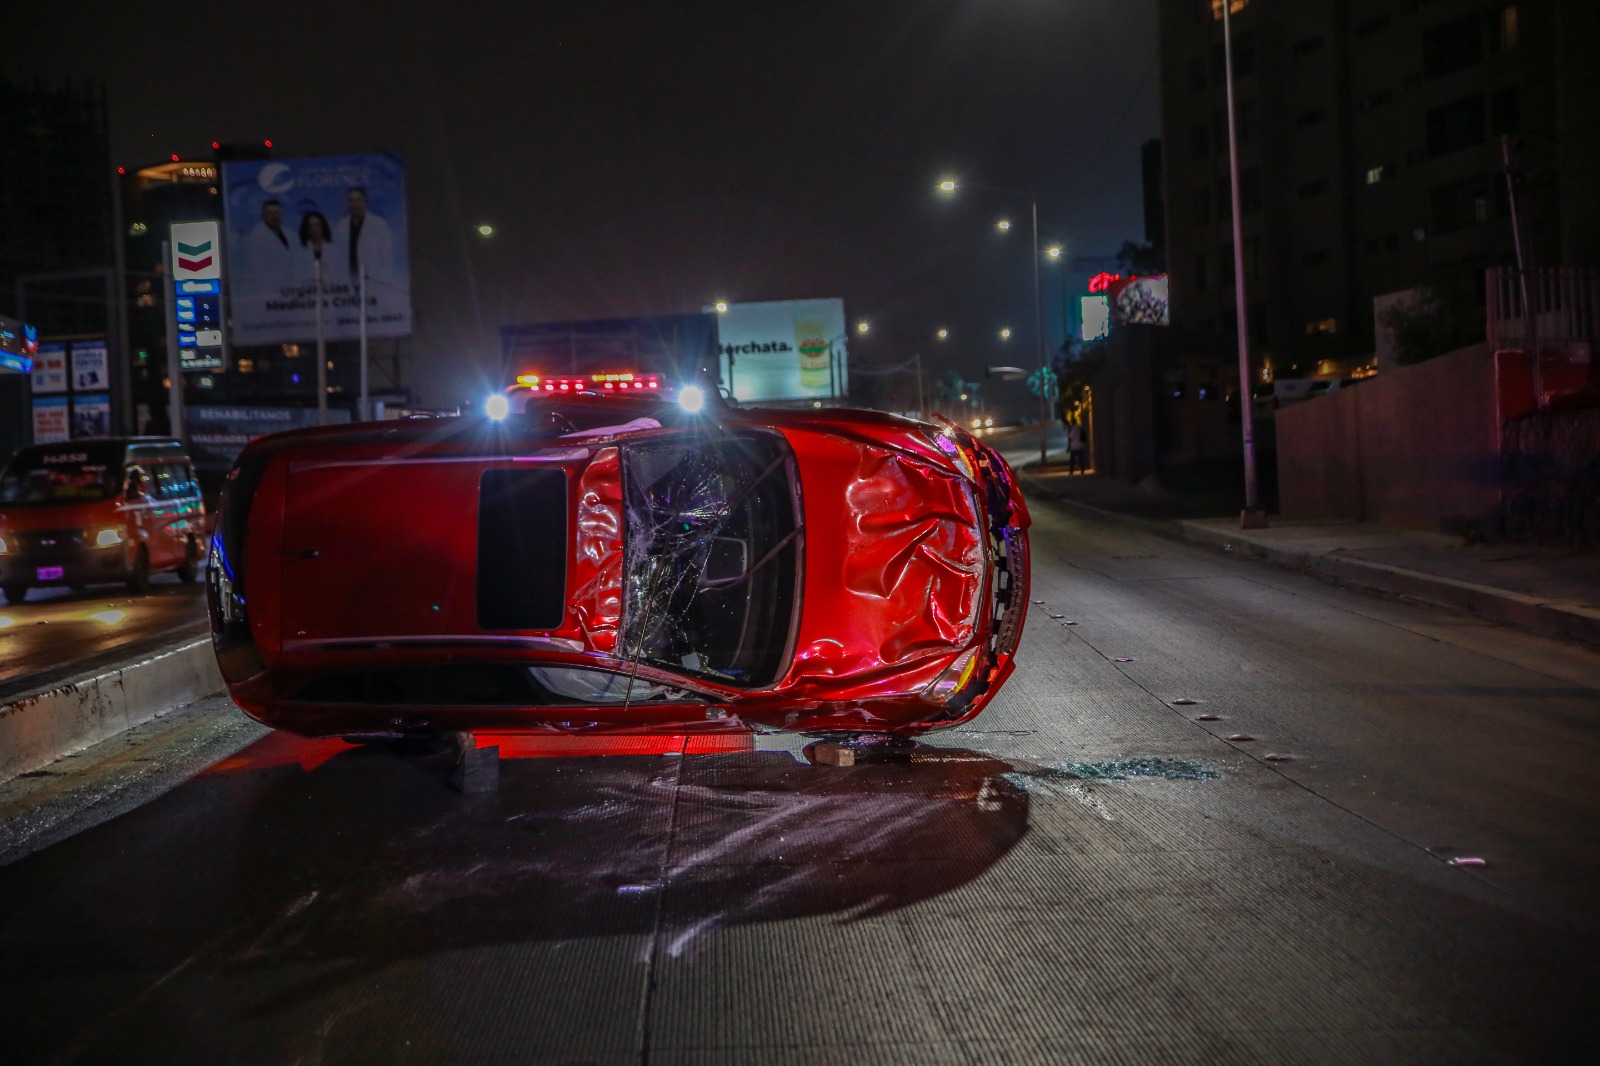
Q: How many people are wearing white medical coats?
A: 3